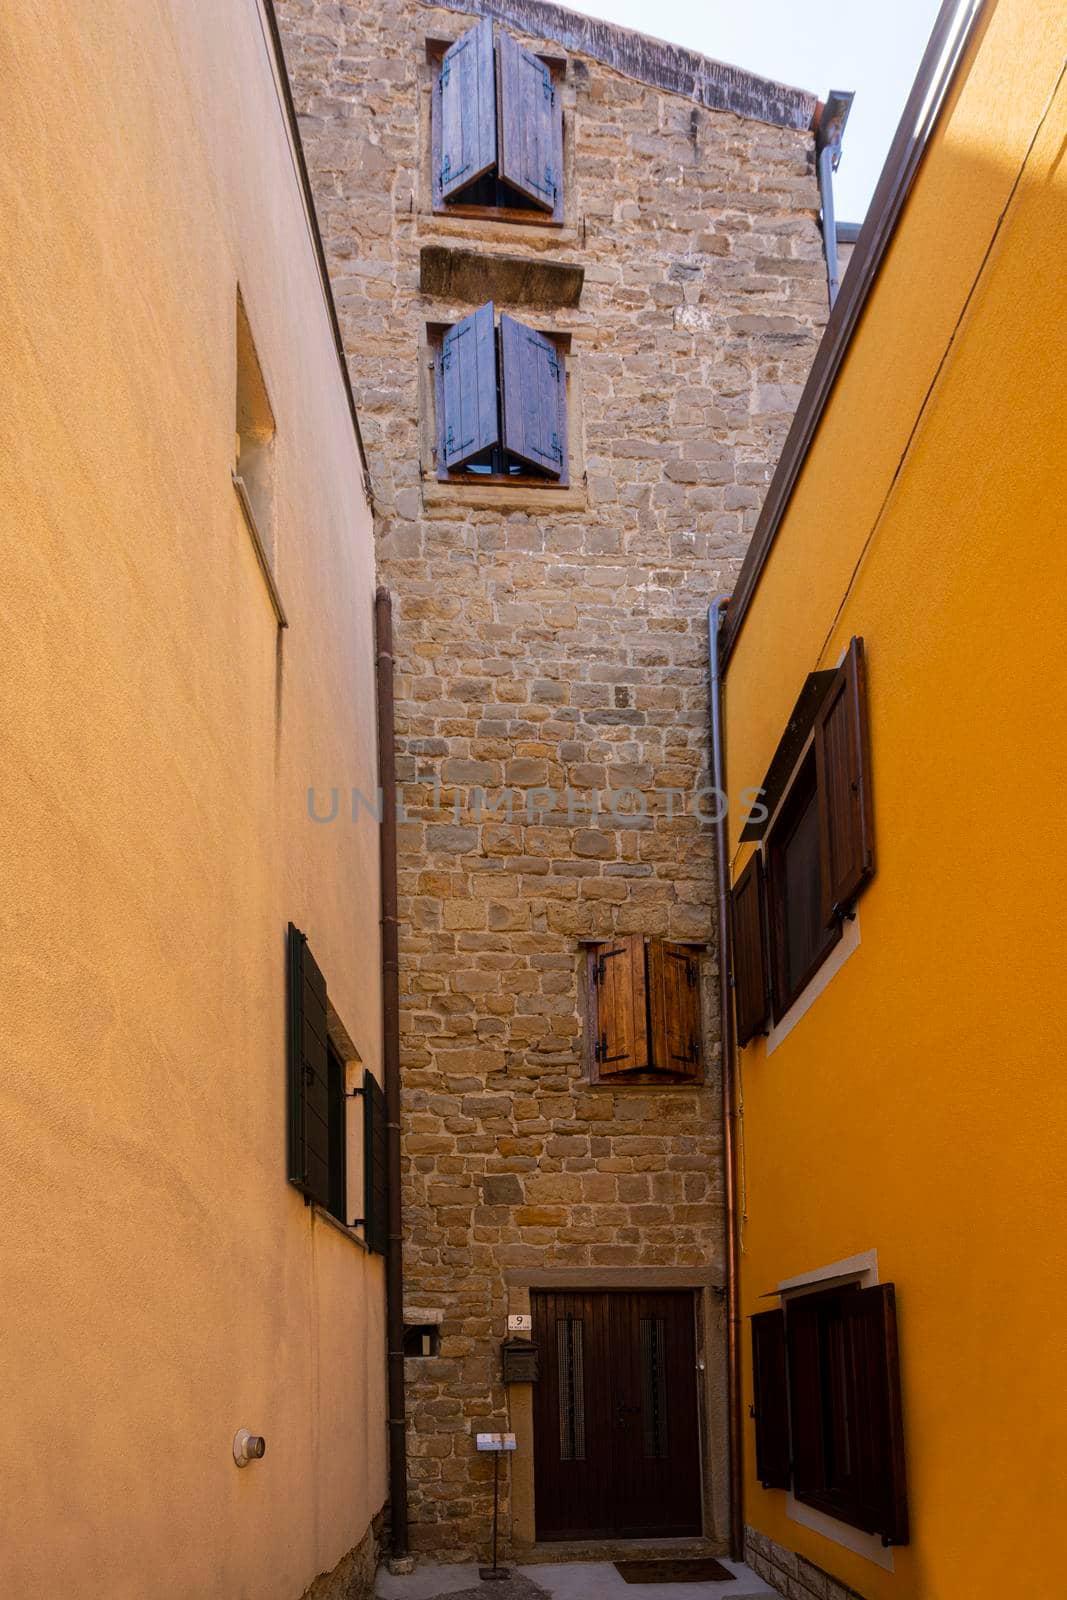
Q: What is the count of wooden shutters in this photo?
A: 12